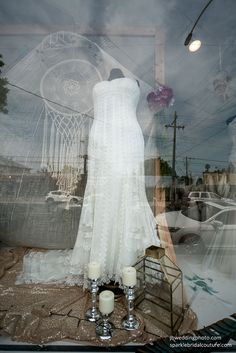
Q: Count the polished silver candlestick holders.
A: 3